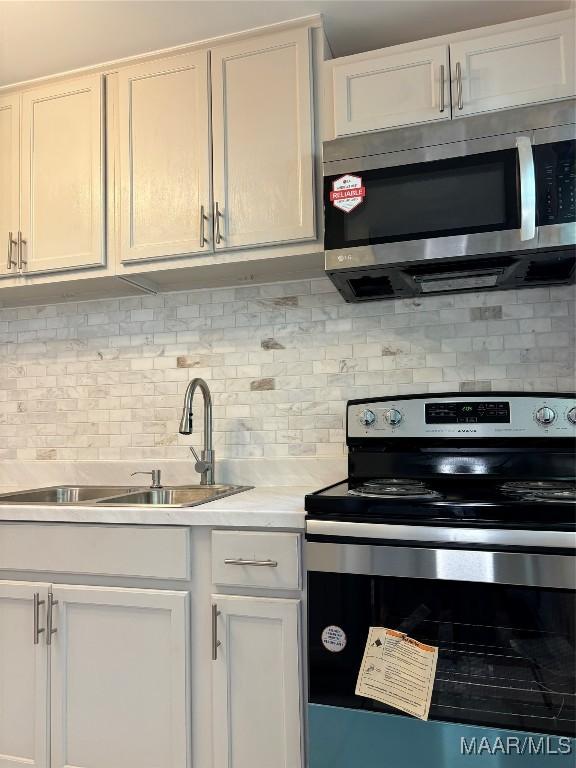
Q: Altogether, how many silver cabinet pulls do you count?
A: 10